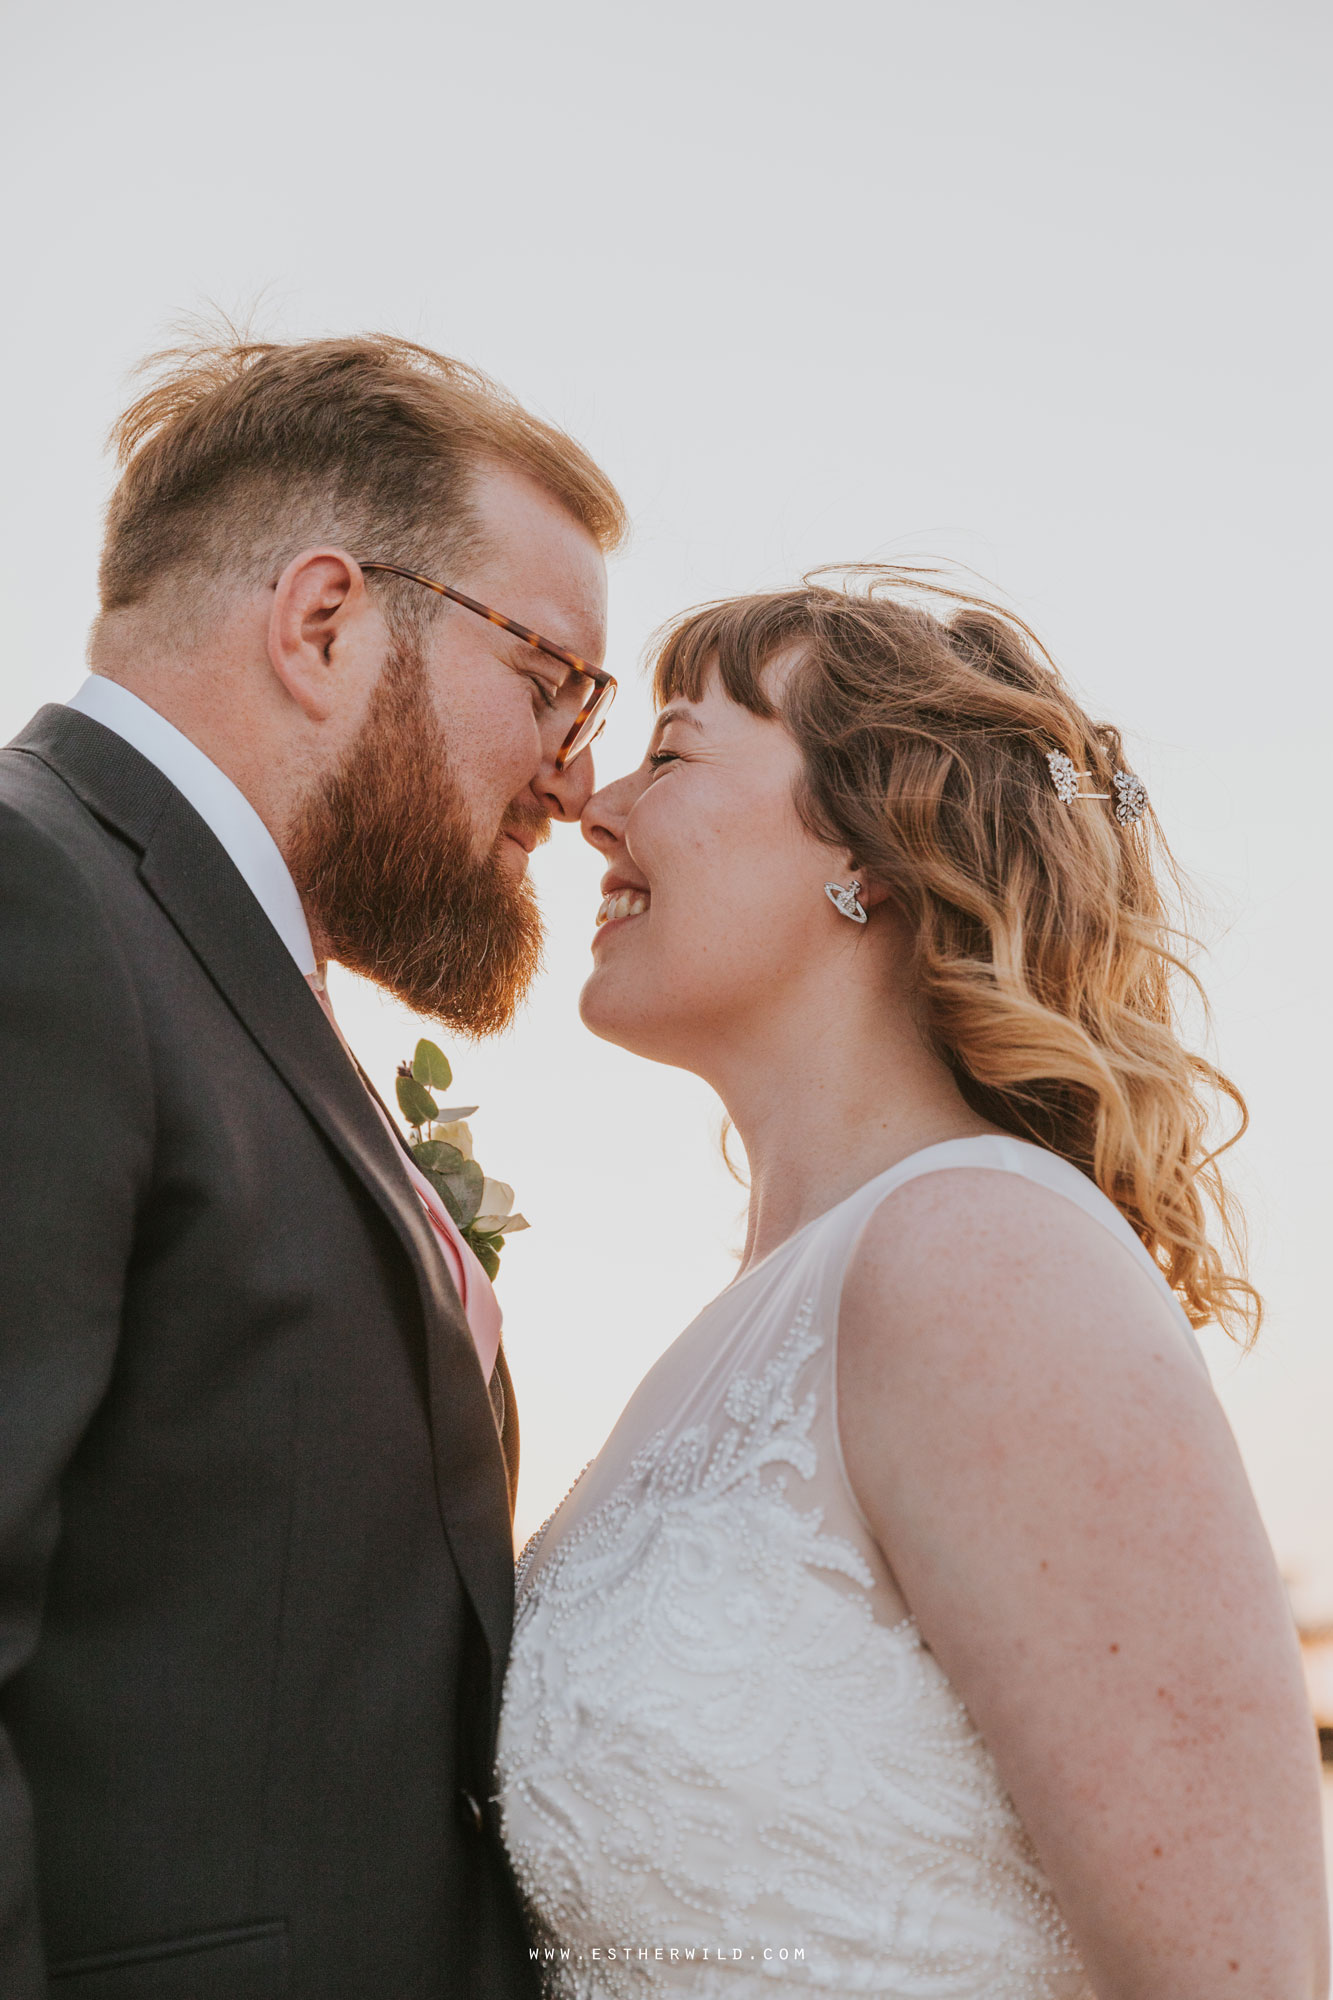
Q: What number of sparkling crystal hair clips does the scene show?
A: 2